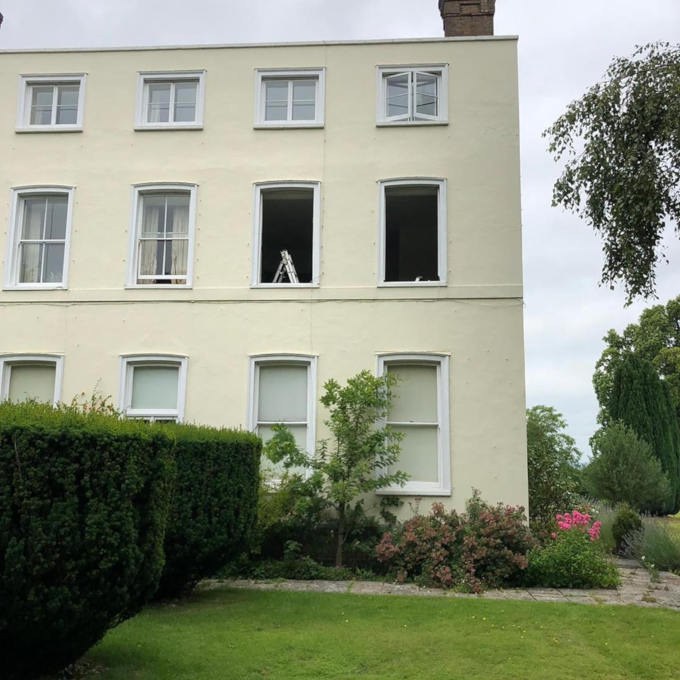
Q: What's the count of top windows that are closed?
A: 3